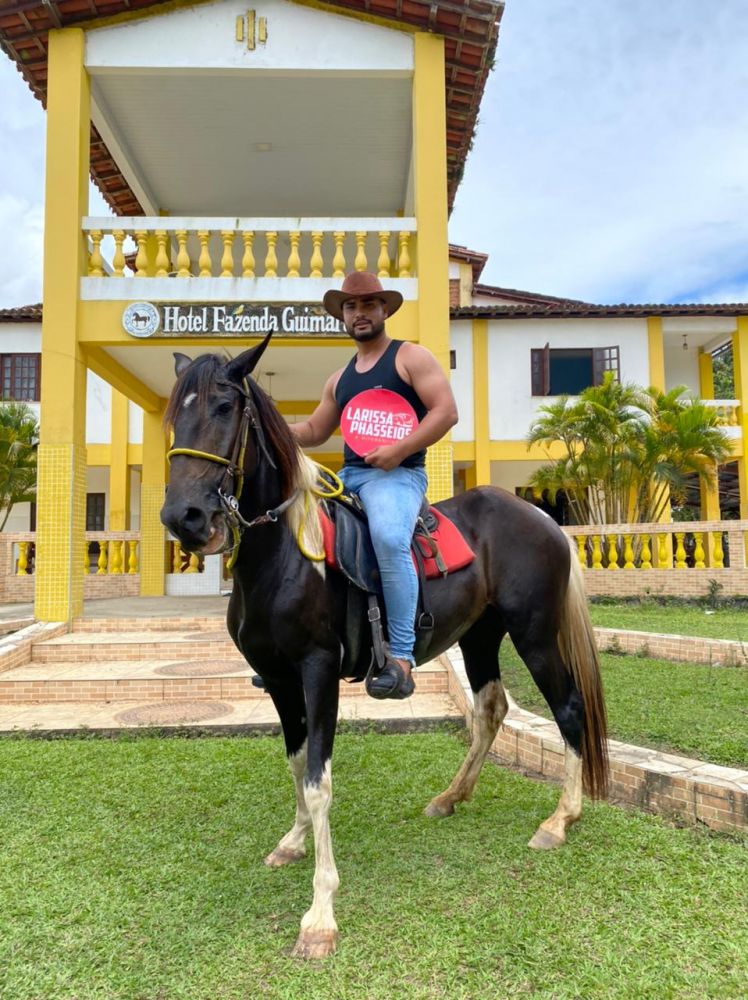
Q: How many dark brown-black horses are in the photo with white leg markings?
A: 1